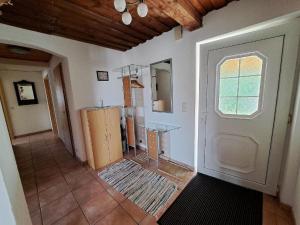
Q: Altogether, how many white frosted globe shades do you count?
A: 3